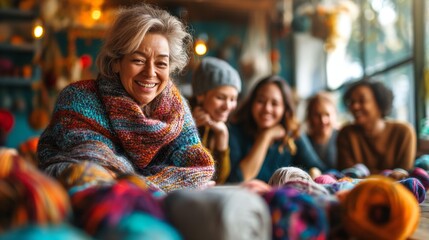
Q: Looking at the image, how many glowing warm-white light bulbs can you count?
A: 3